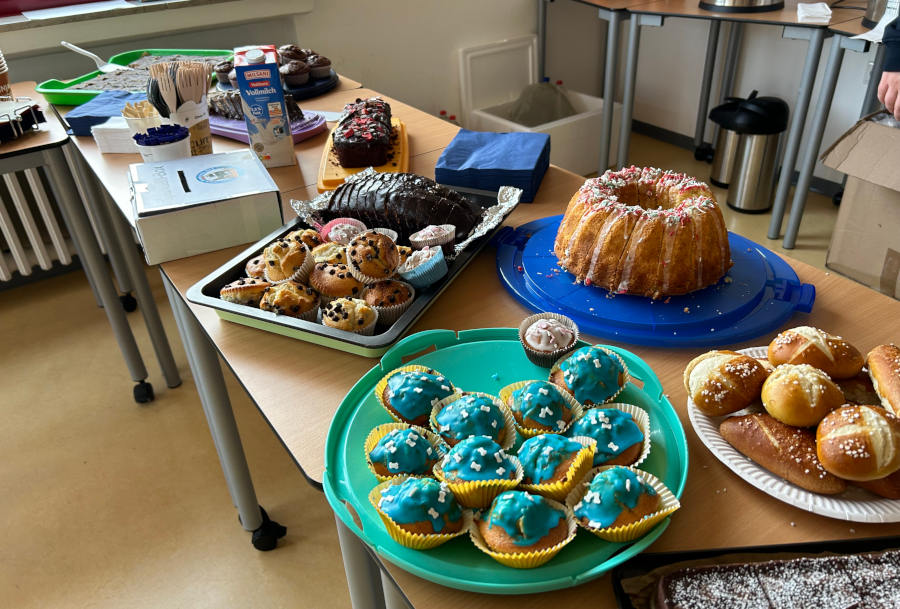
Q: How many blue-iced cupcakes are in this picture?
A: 11